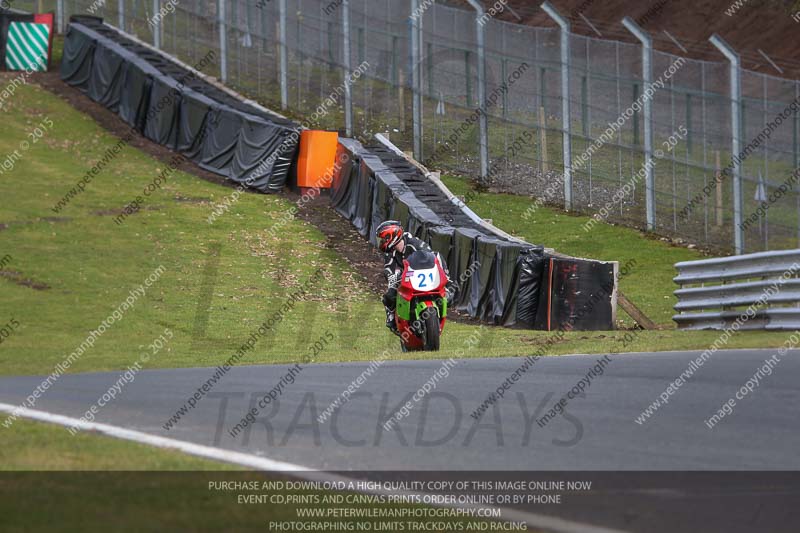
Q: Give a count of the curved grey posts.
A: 4